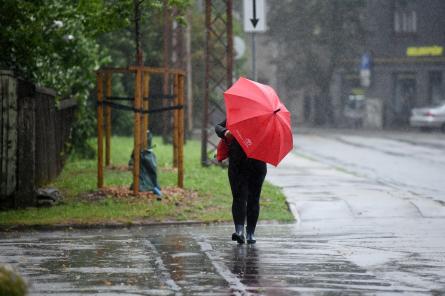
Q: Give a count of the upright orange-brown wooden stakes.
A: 6